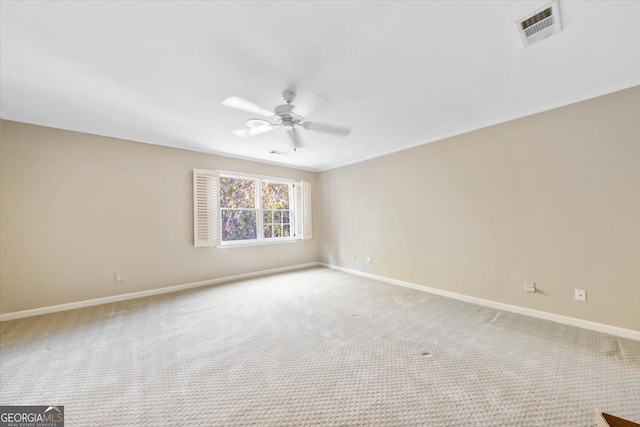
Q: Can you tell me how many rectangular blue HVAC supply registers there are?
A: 0